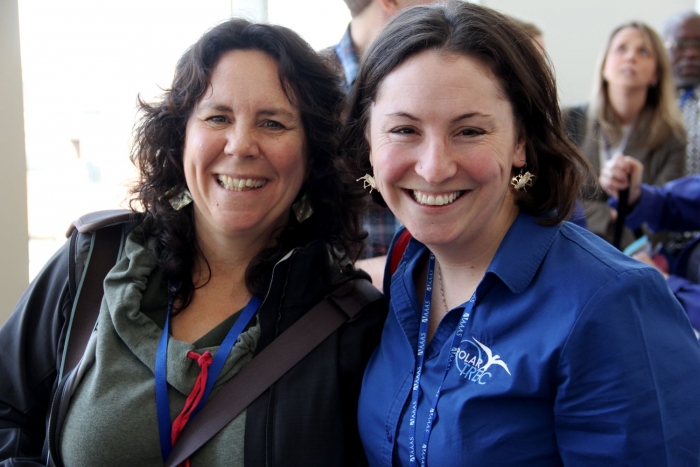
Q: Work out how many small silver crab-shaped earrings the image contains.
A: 2